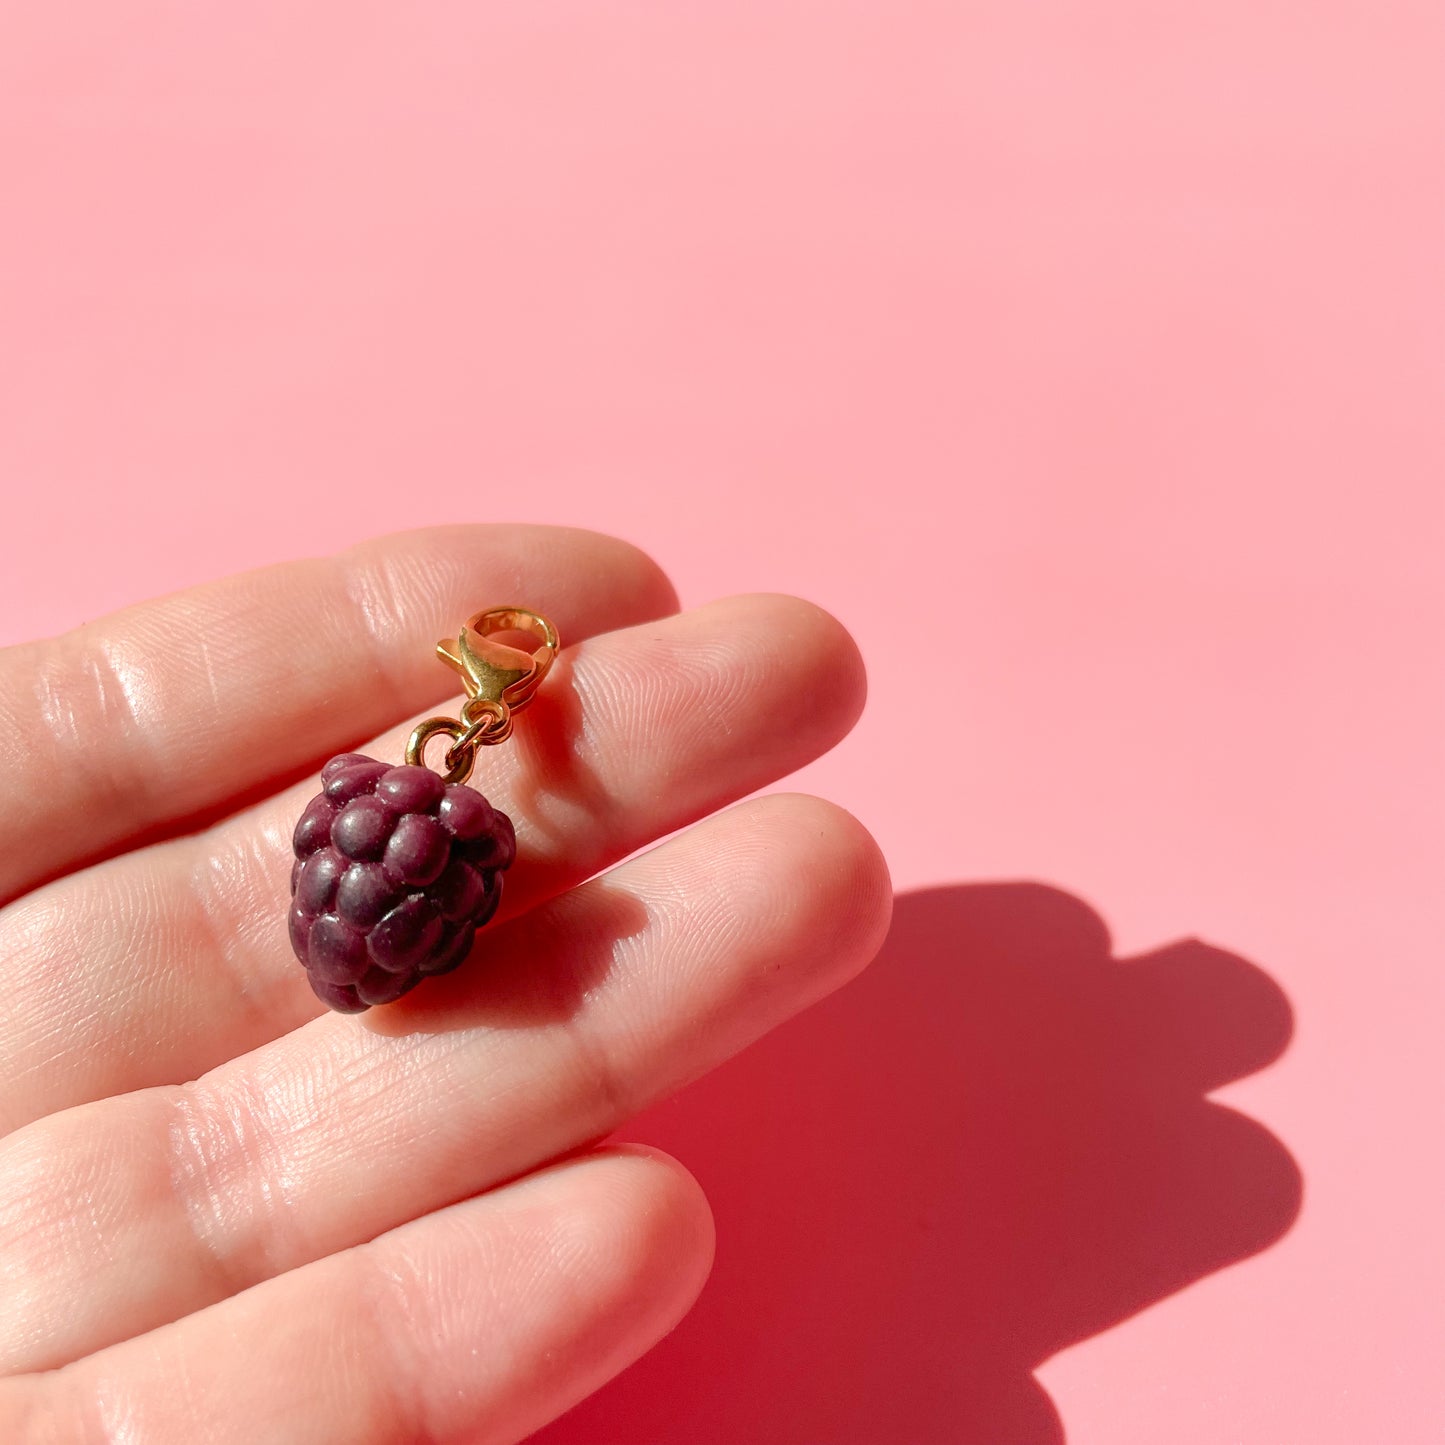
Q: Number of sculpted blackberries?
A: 1